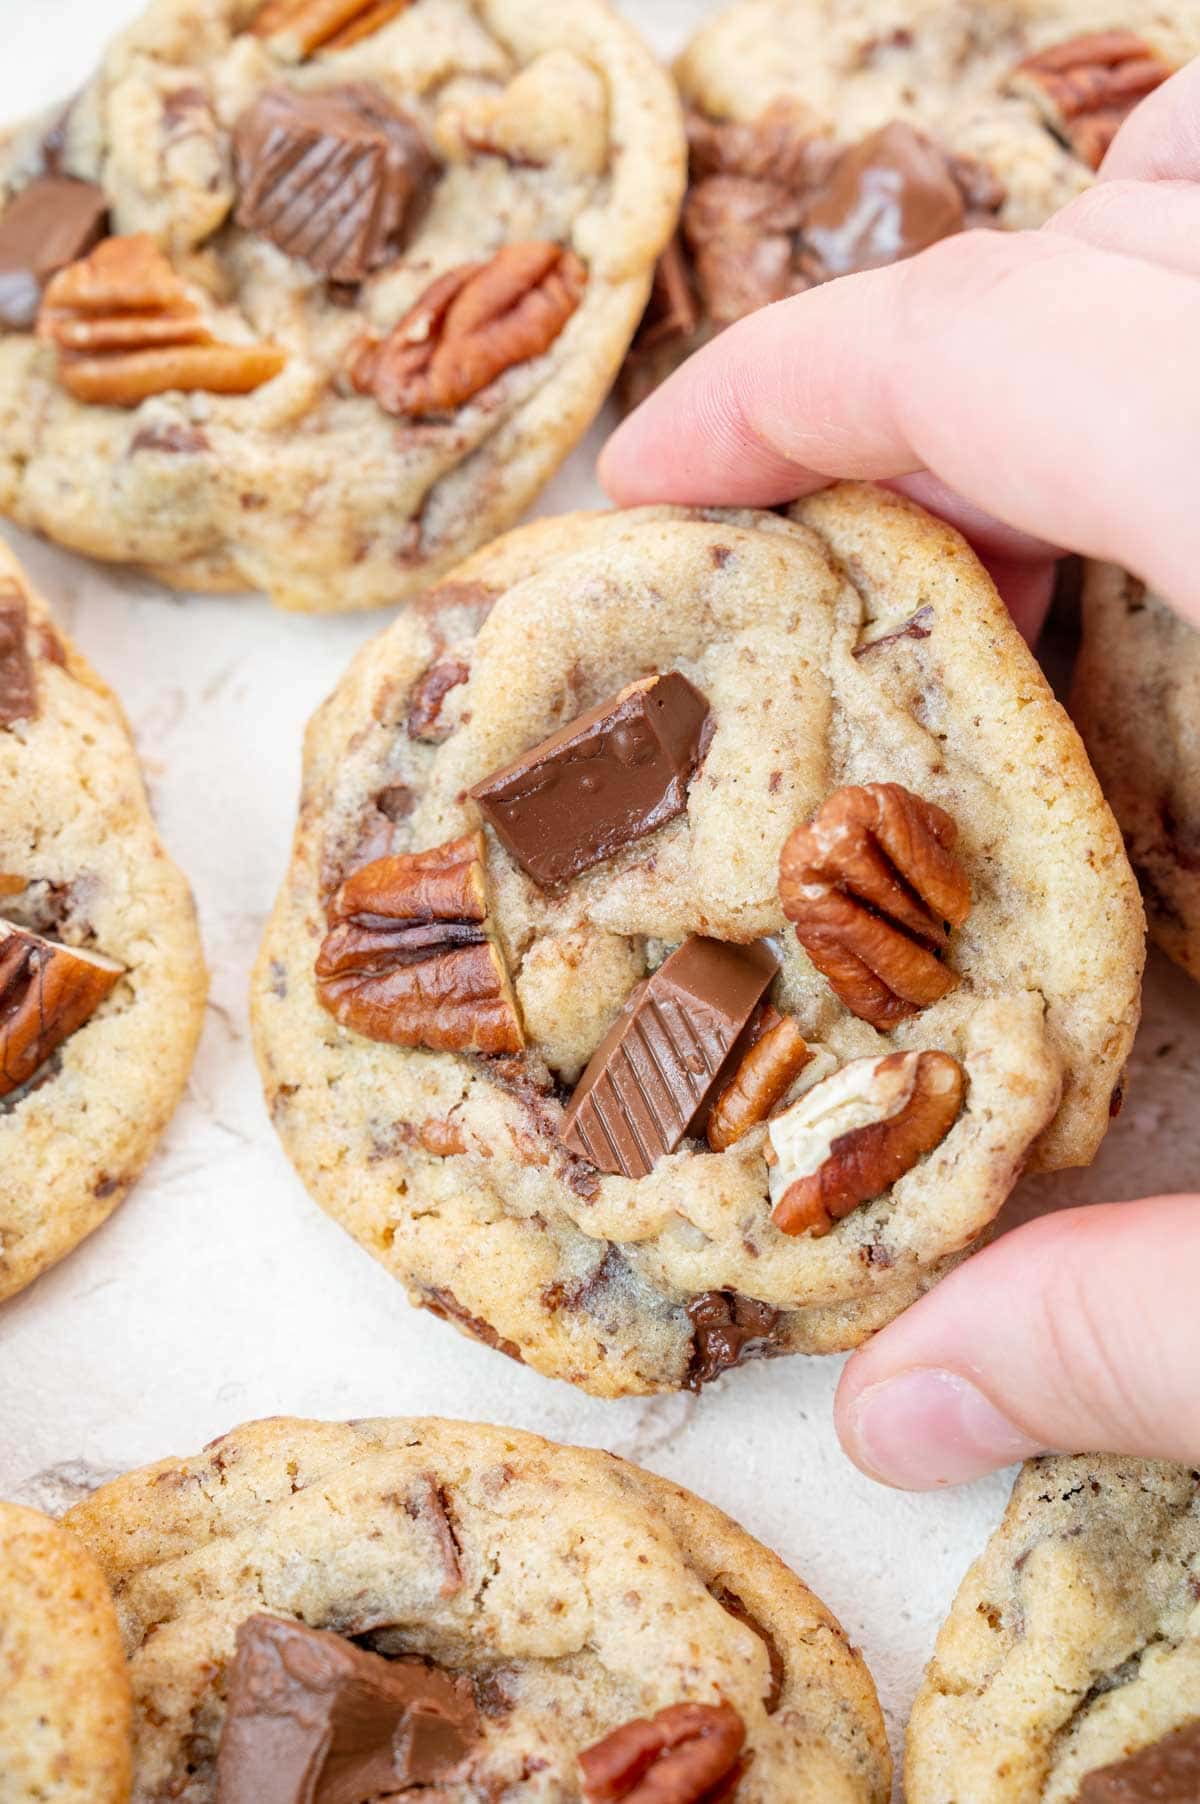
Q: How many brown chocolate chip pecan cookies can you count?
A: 8